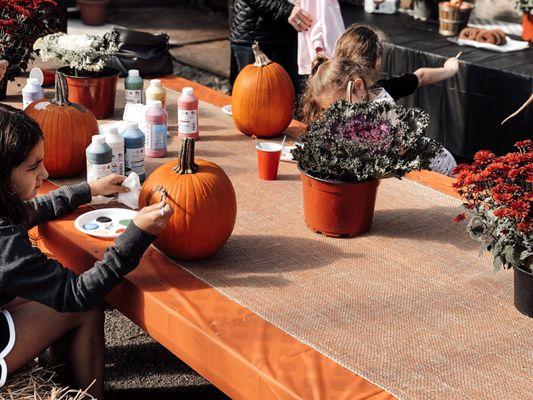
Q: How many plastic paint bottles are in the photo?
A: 8